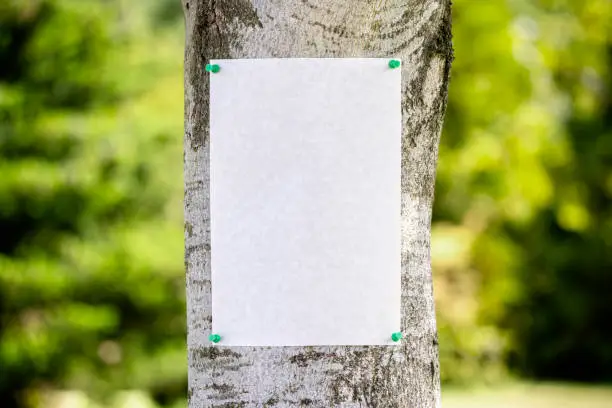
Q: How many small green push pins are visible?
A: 4